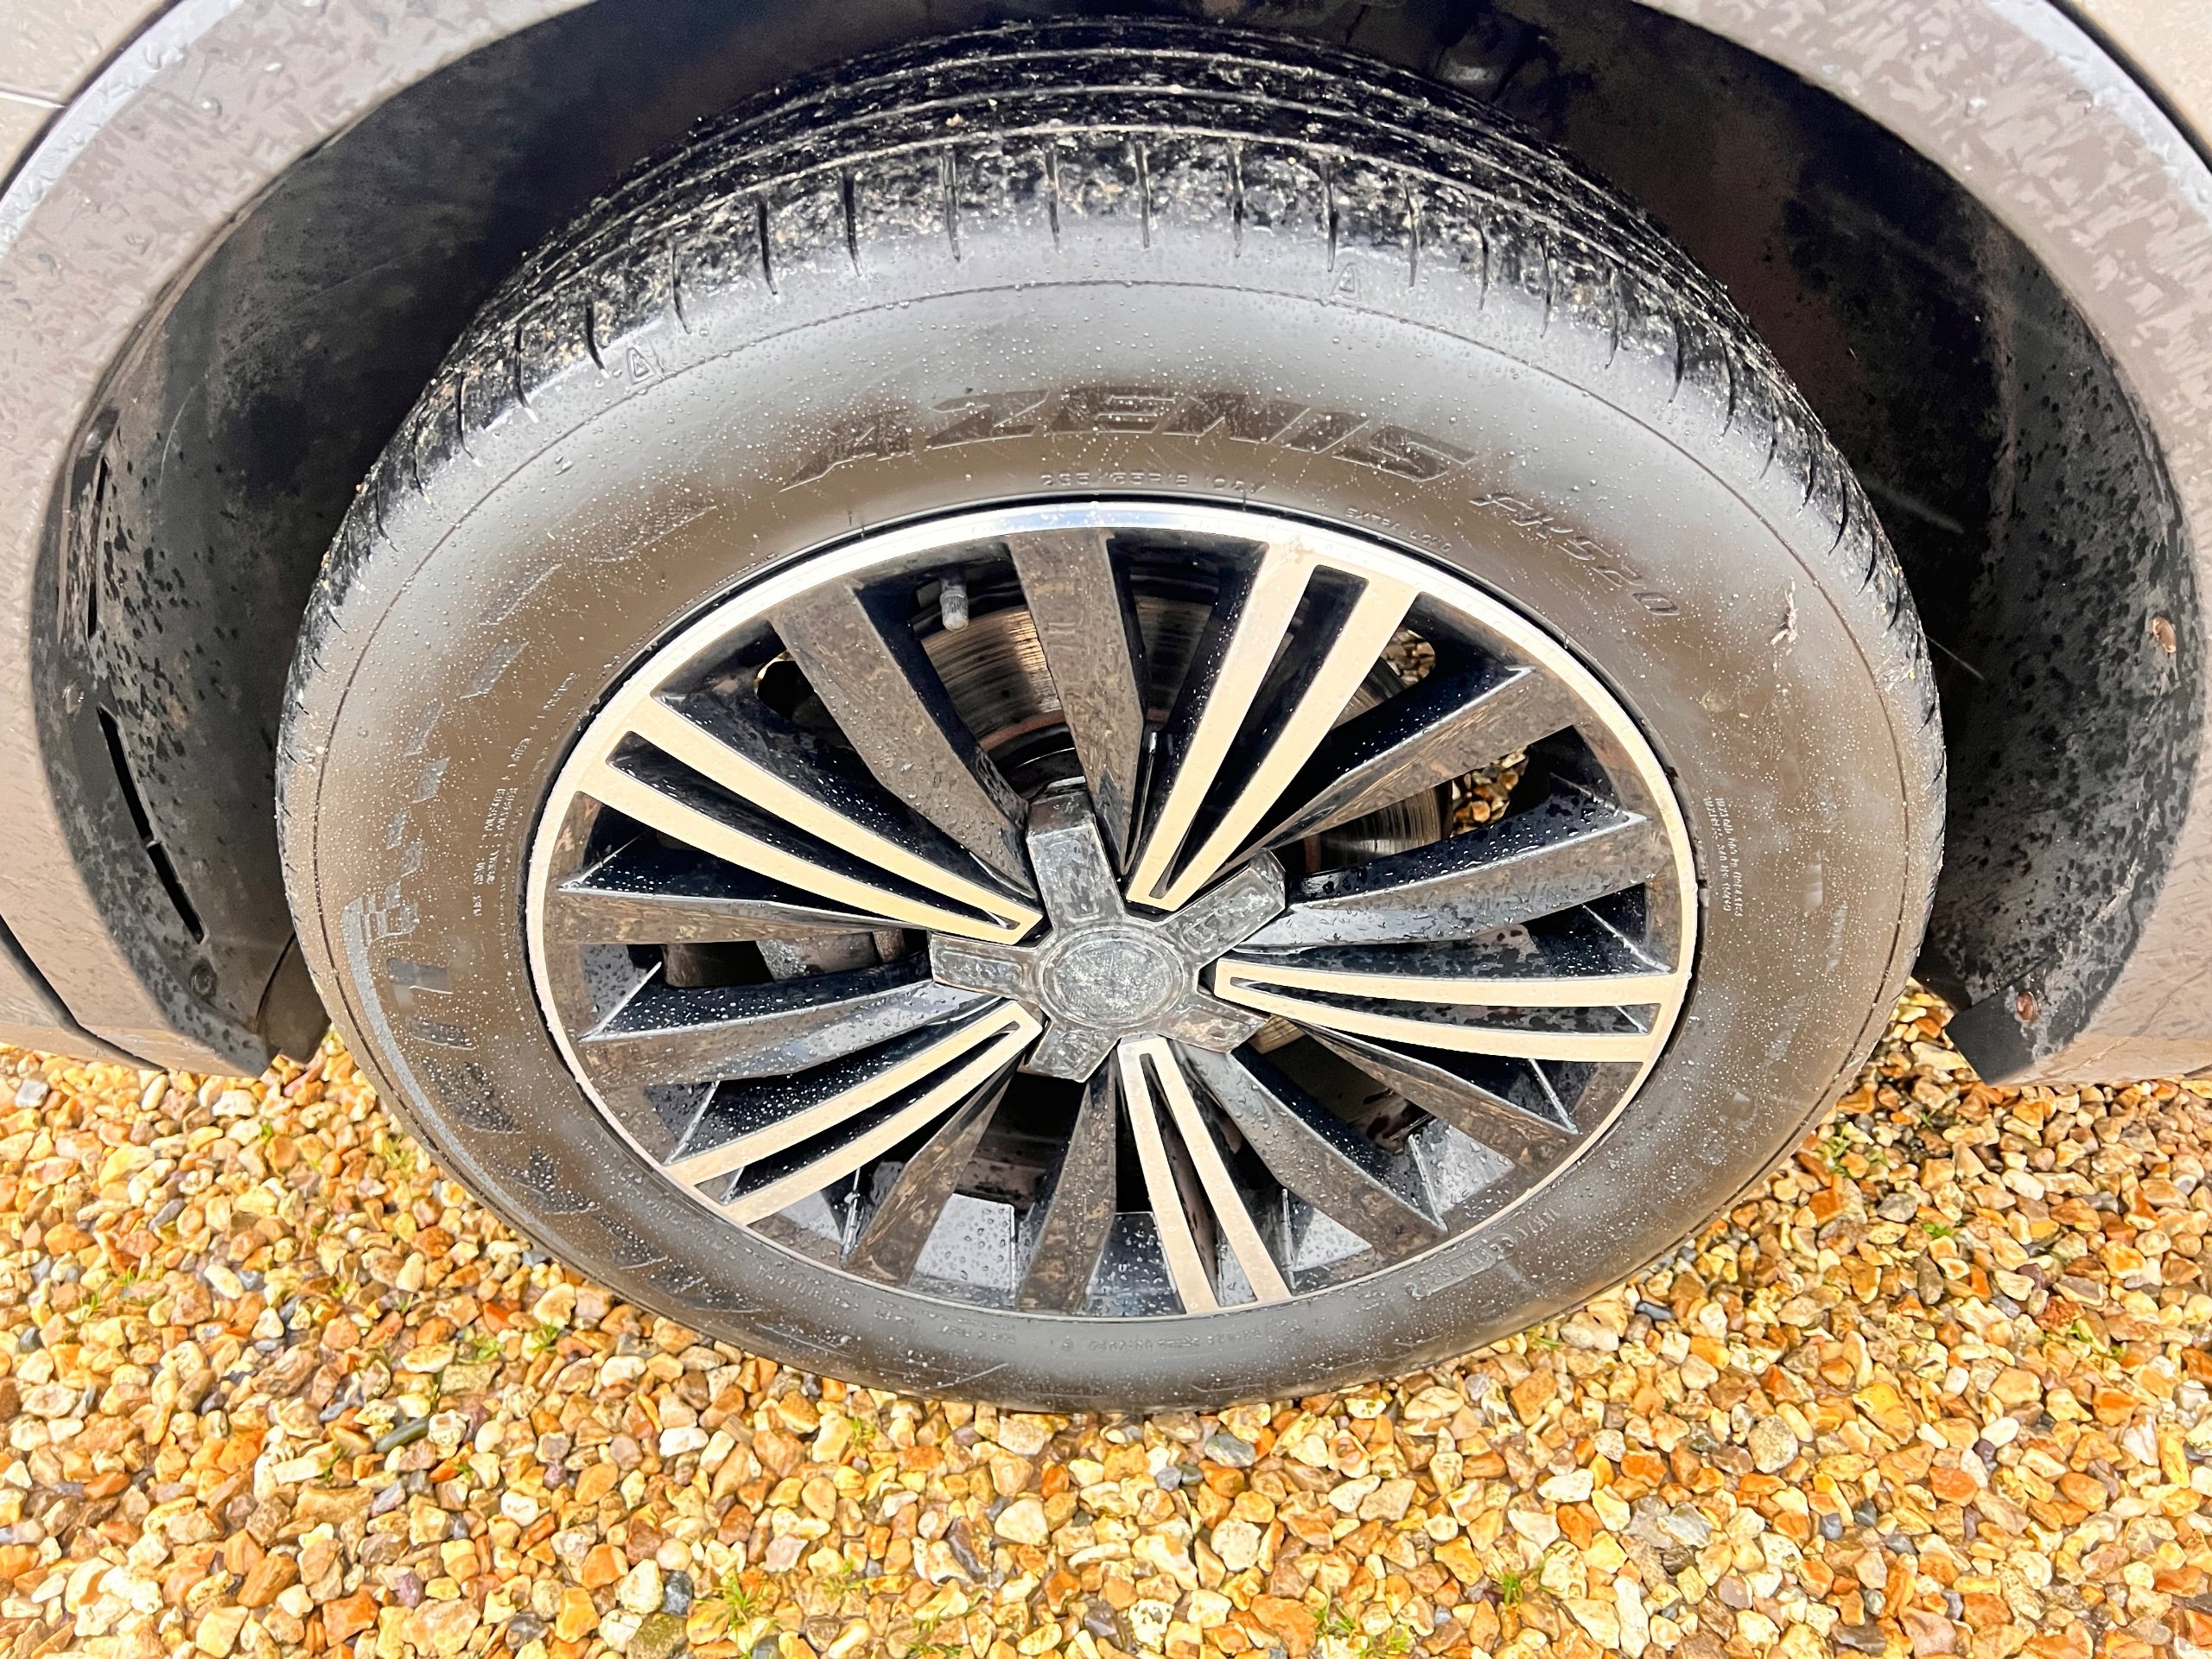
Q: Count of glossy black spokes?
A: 10